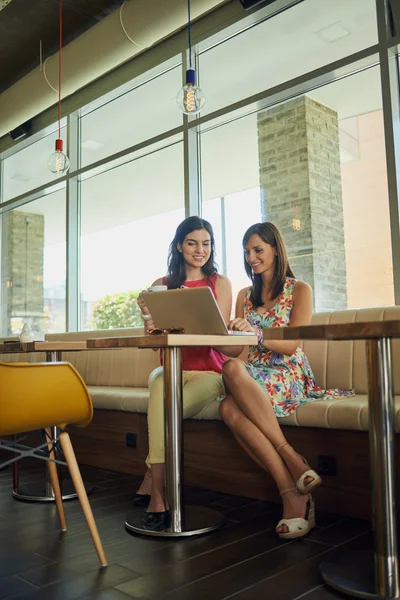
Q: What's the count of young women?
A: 2